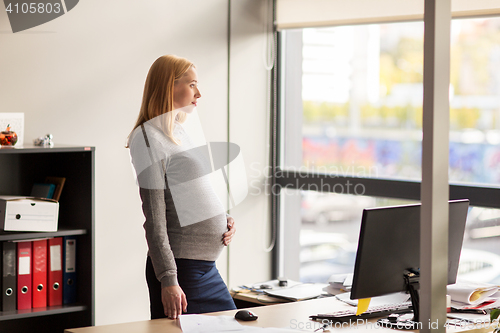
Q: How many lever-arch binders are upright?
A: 5